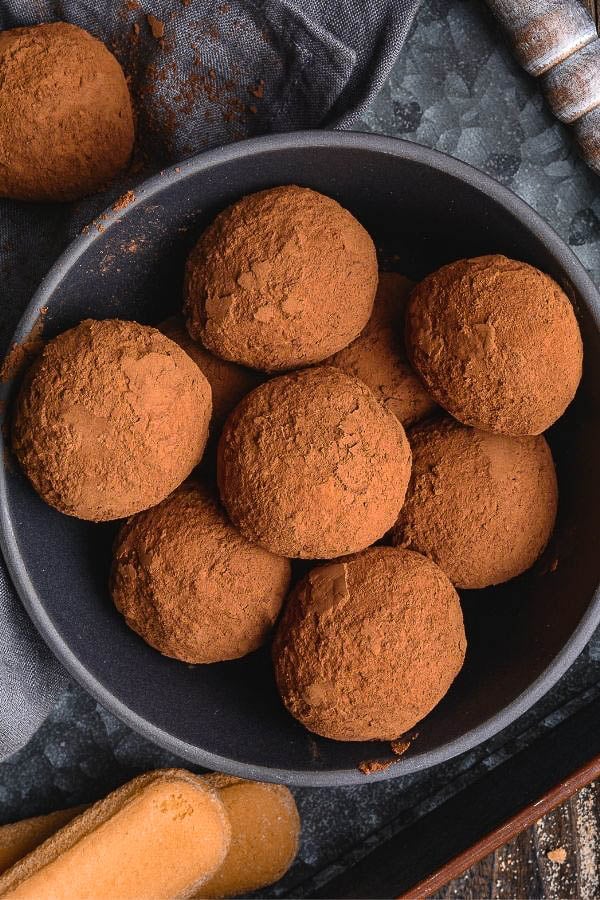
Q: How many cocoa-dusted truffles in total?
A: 10